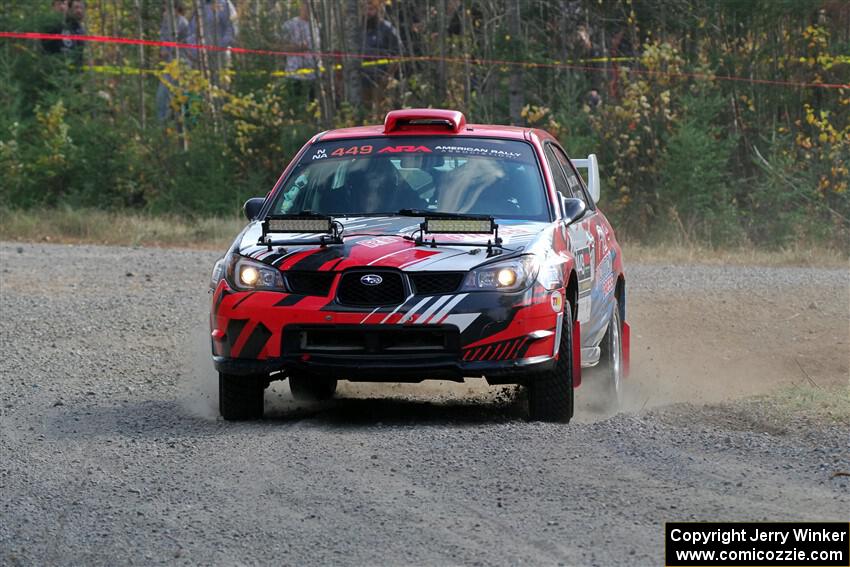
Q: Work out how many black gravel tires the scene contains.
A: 4